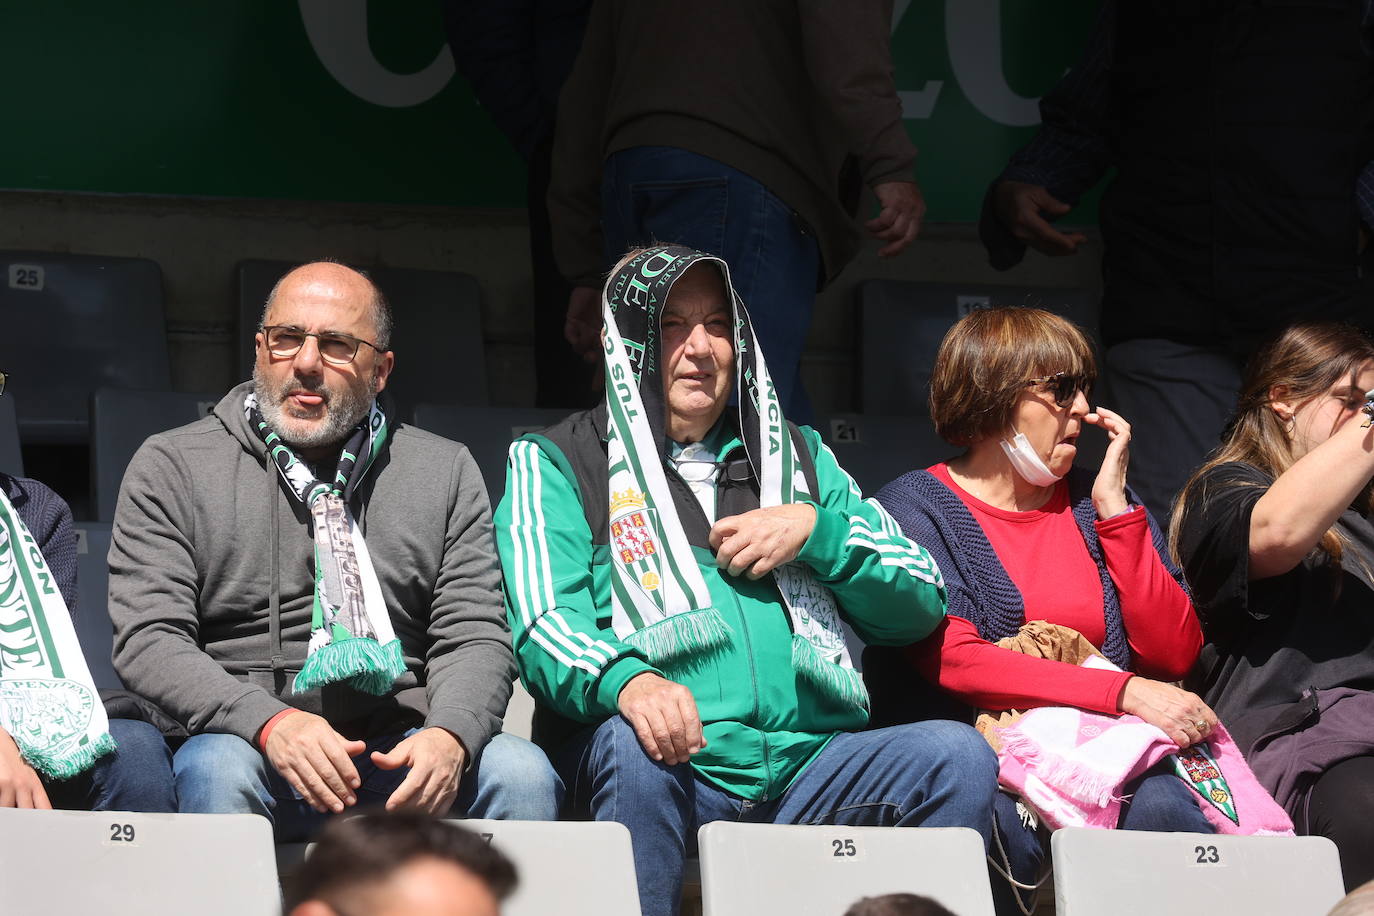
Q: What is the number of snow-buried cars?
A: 0